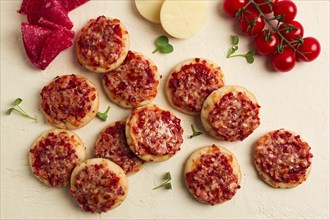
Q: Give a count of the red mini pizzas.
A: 11